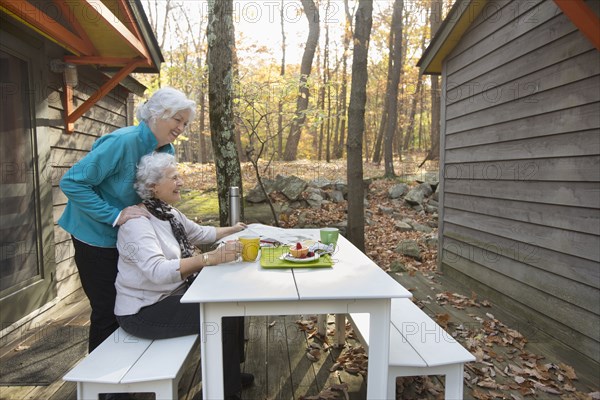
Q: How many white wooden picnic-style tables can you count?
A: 1